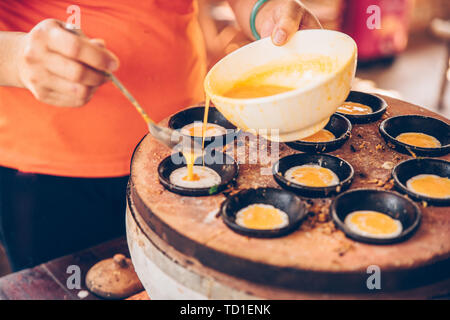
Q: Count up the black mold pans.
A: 9